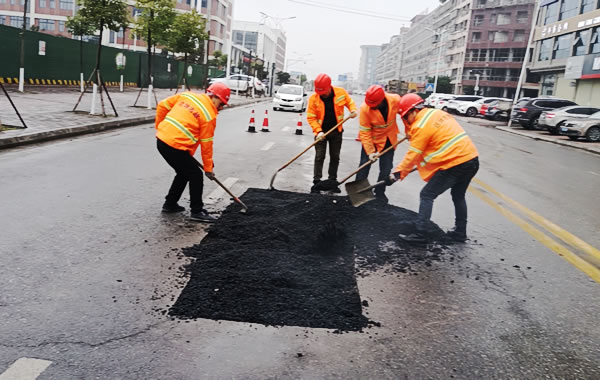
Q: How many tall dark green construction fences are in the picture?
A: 1